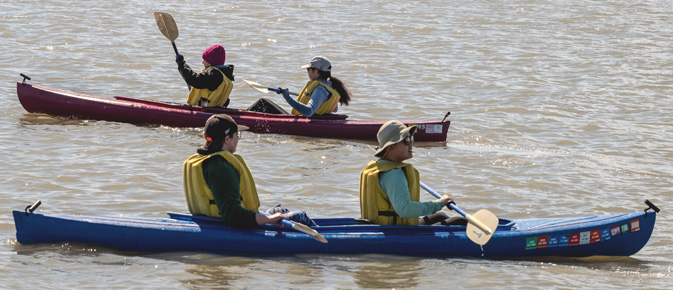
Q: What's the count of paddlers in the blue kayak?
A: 2